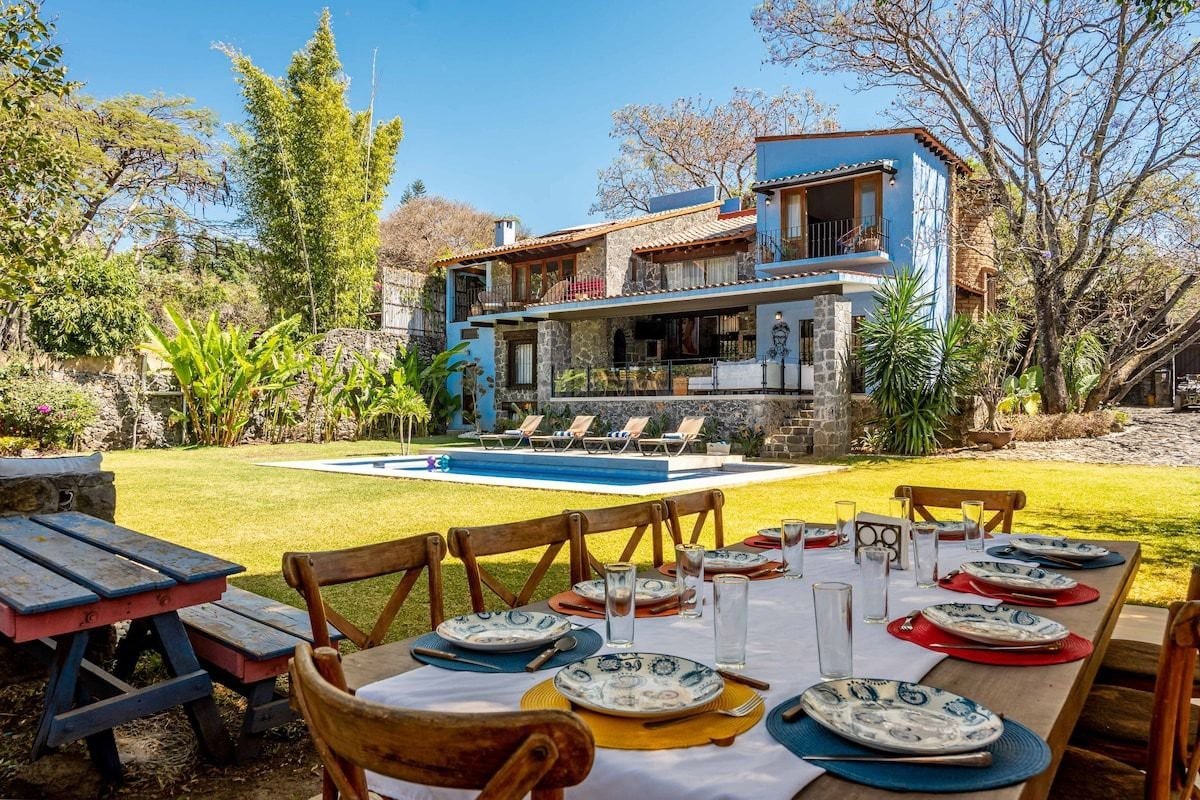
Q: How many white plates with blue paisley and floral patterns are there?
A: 10